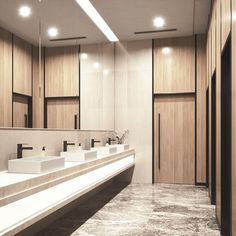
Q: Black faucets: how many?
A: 4